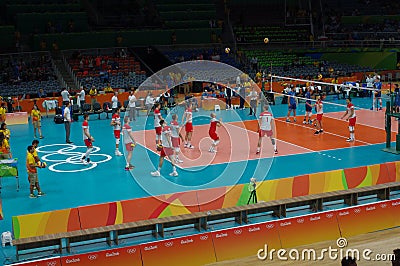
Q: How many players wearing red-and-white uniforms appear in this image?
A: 11